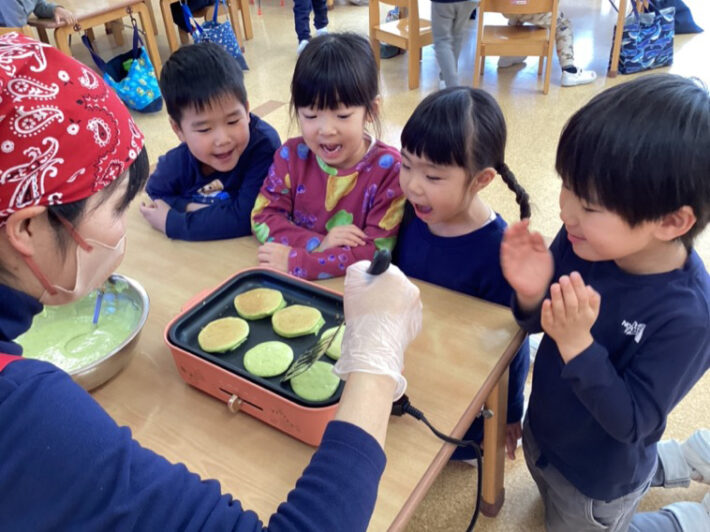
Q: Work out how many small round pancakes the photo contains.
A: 6